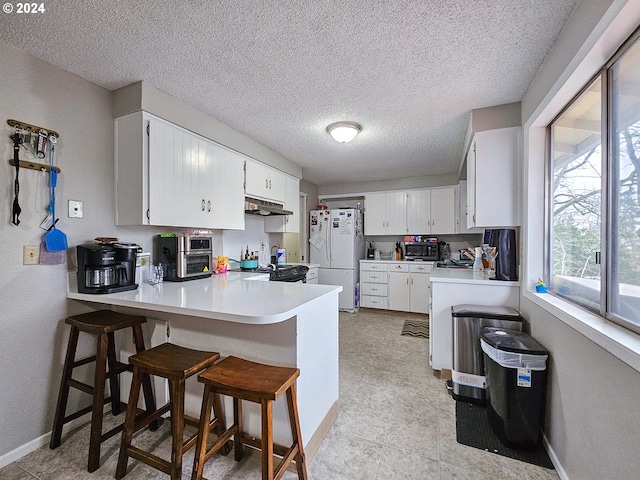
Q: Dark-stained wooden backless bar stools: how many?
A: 3